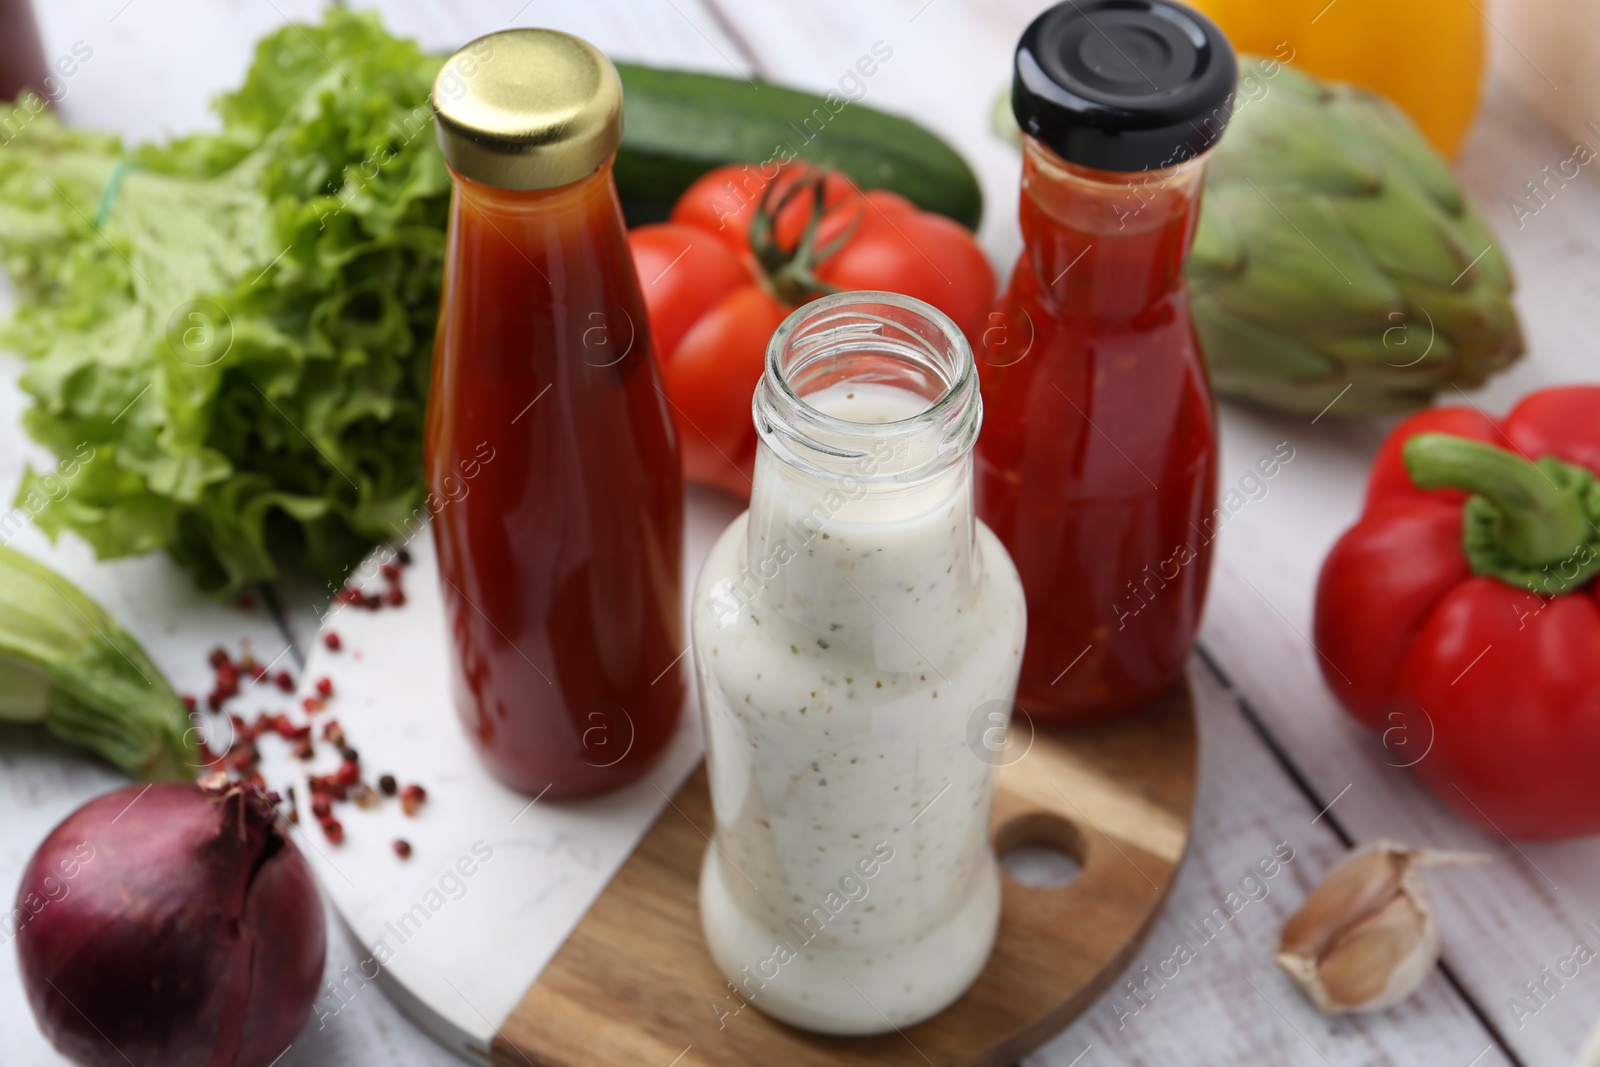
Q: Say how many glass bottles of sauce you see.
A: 3